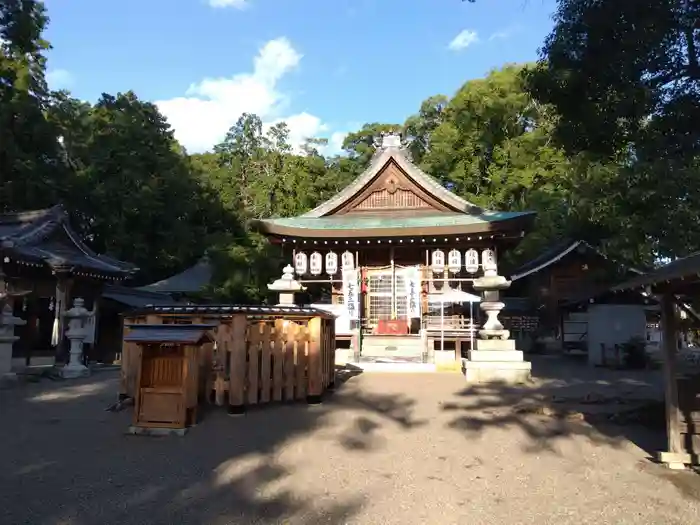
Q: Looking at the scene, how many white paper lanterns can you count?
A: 8